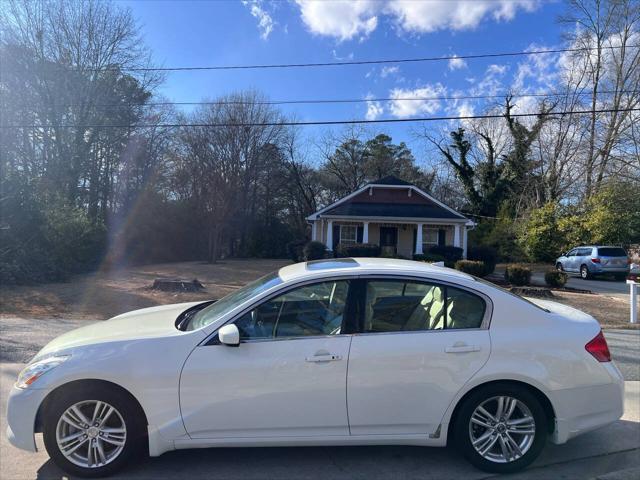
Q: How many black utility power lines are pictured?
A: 3